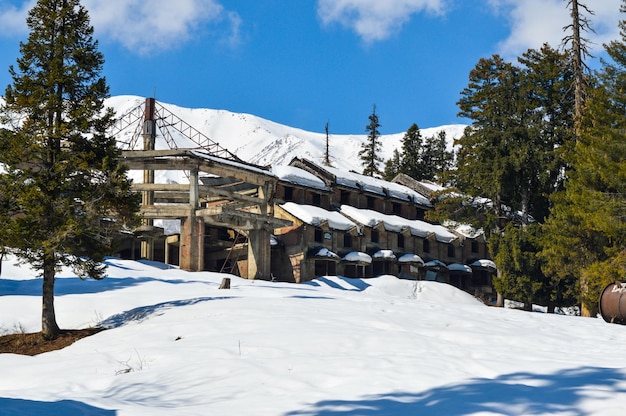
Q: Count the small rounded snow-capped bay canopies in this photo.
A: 7